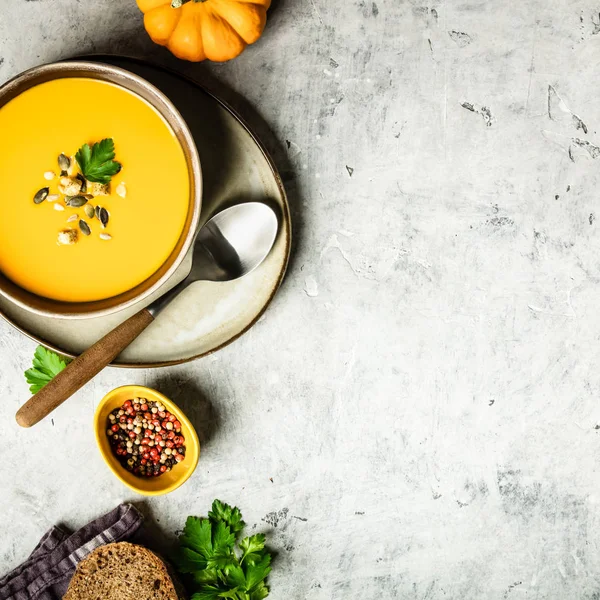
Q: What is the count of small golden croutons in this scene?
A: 3